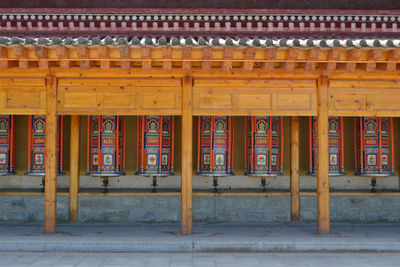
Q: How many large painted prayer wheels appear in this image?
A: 8